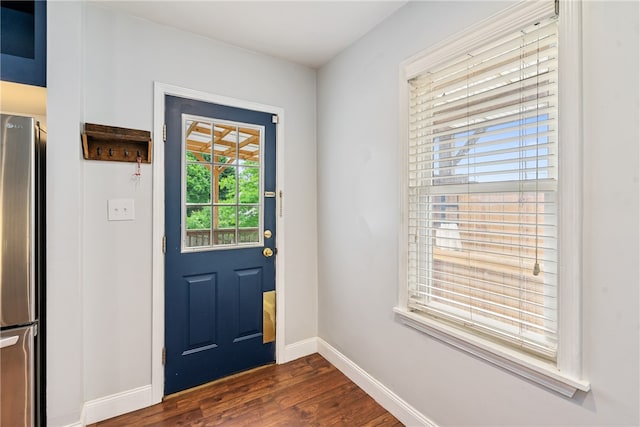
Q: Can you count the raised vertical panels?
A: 2